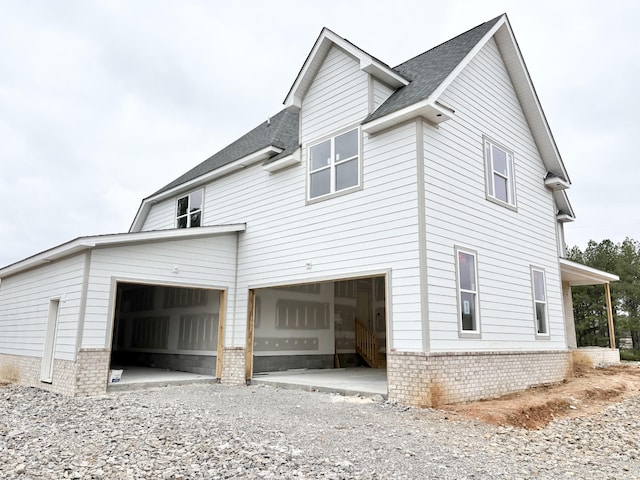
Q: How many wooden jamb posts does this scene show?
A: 2